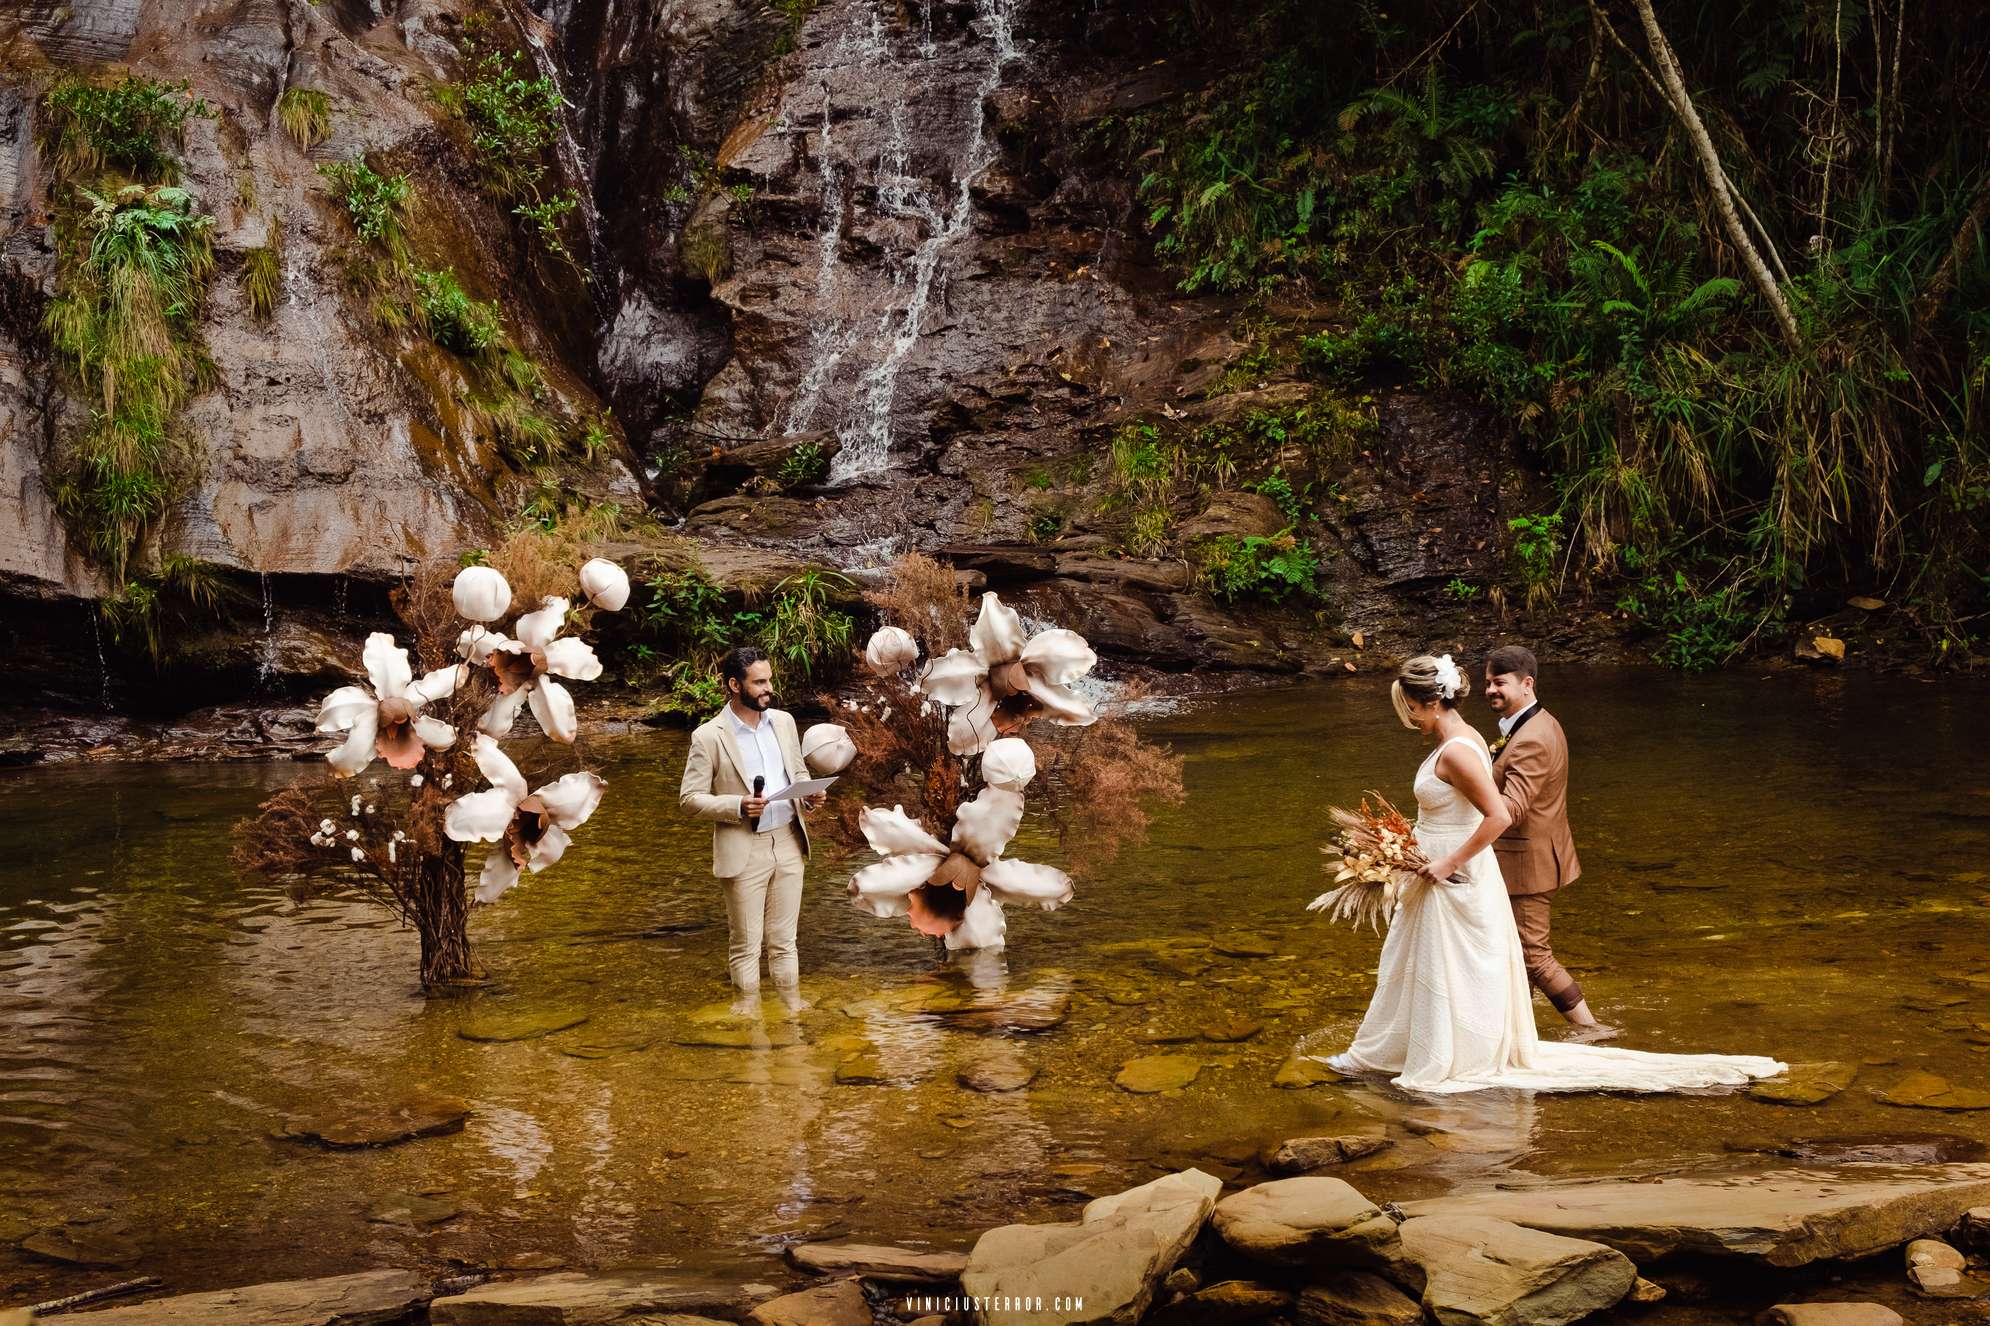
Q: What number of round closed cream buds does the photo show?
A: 5